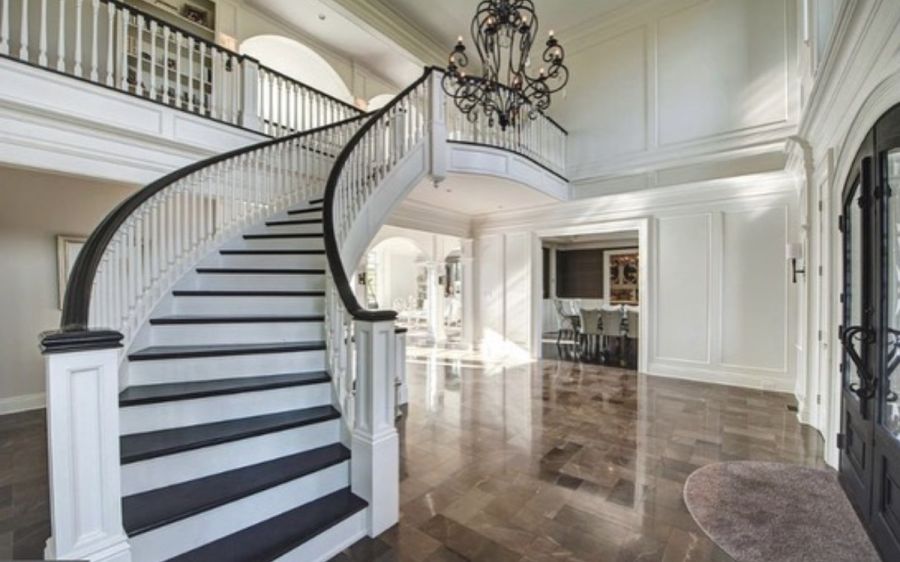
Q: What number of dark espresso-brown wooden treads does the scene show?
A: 13